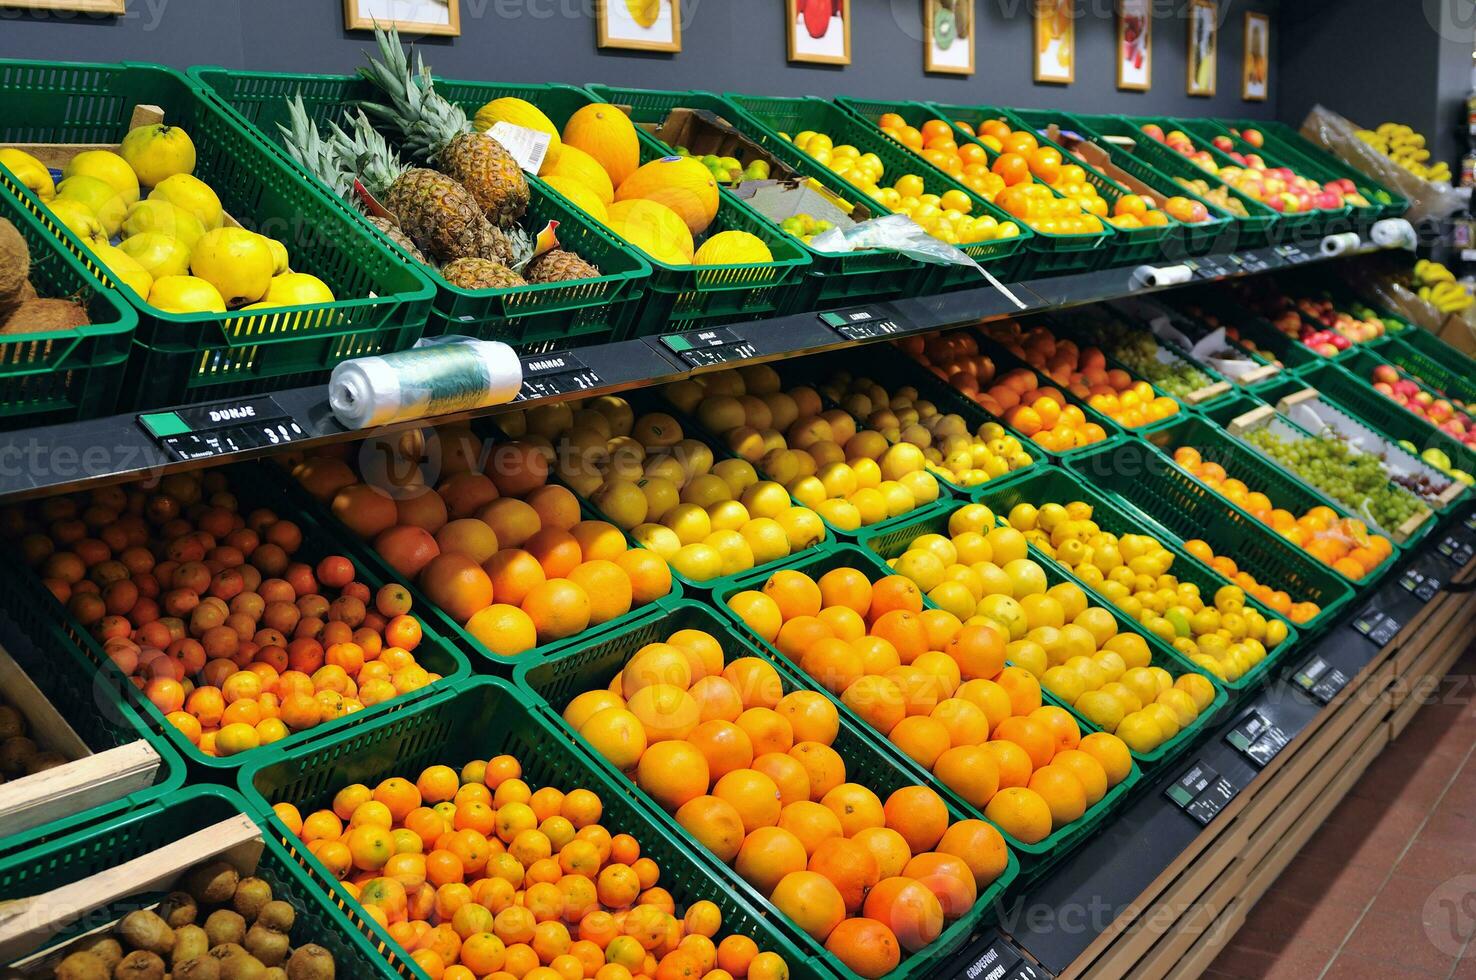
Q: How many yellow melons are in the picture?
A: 7